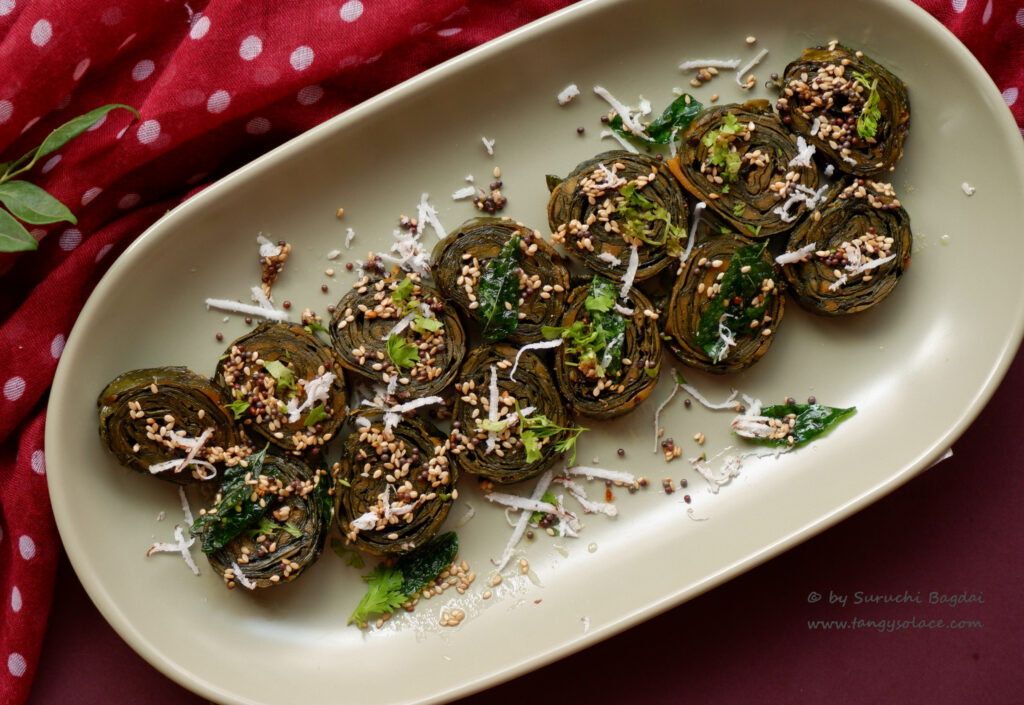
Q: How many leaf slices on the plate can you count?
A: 13